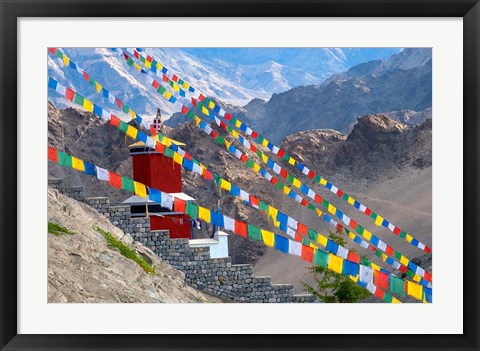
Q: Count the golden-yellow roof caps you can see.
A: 1